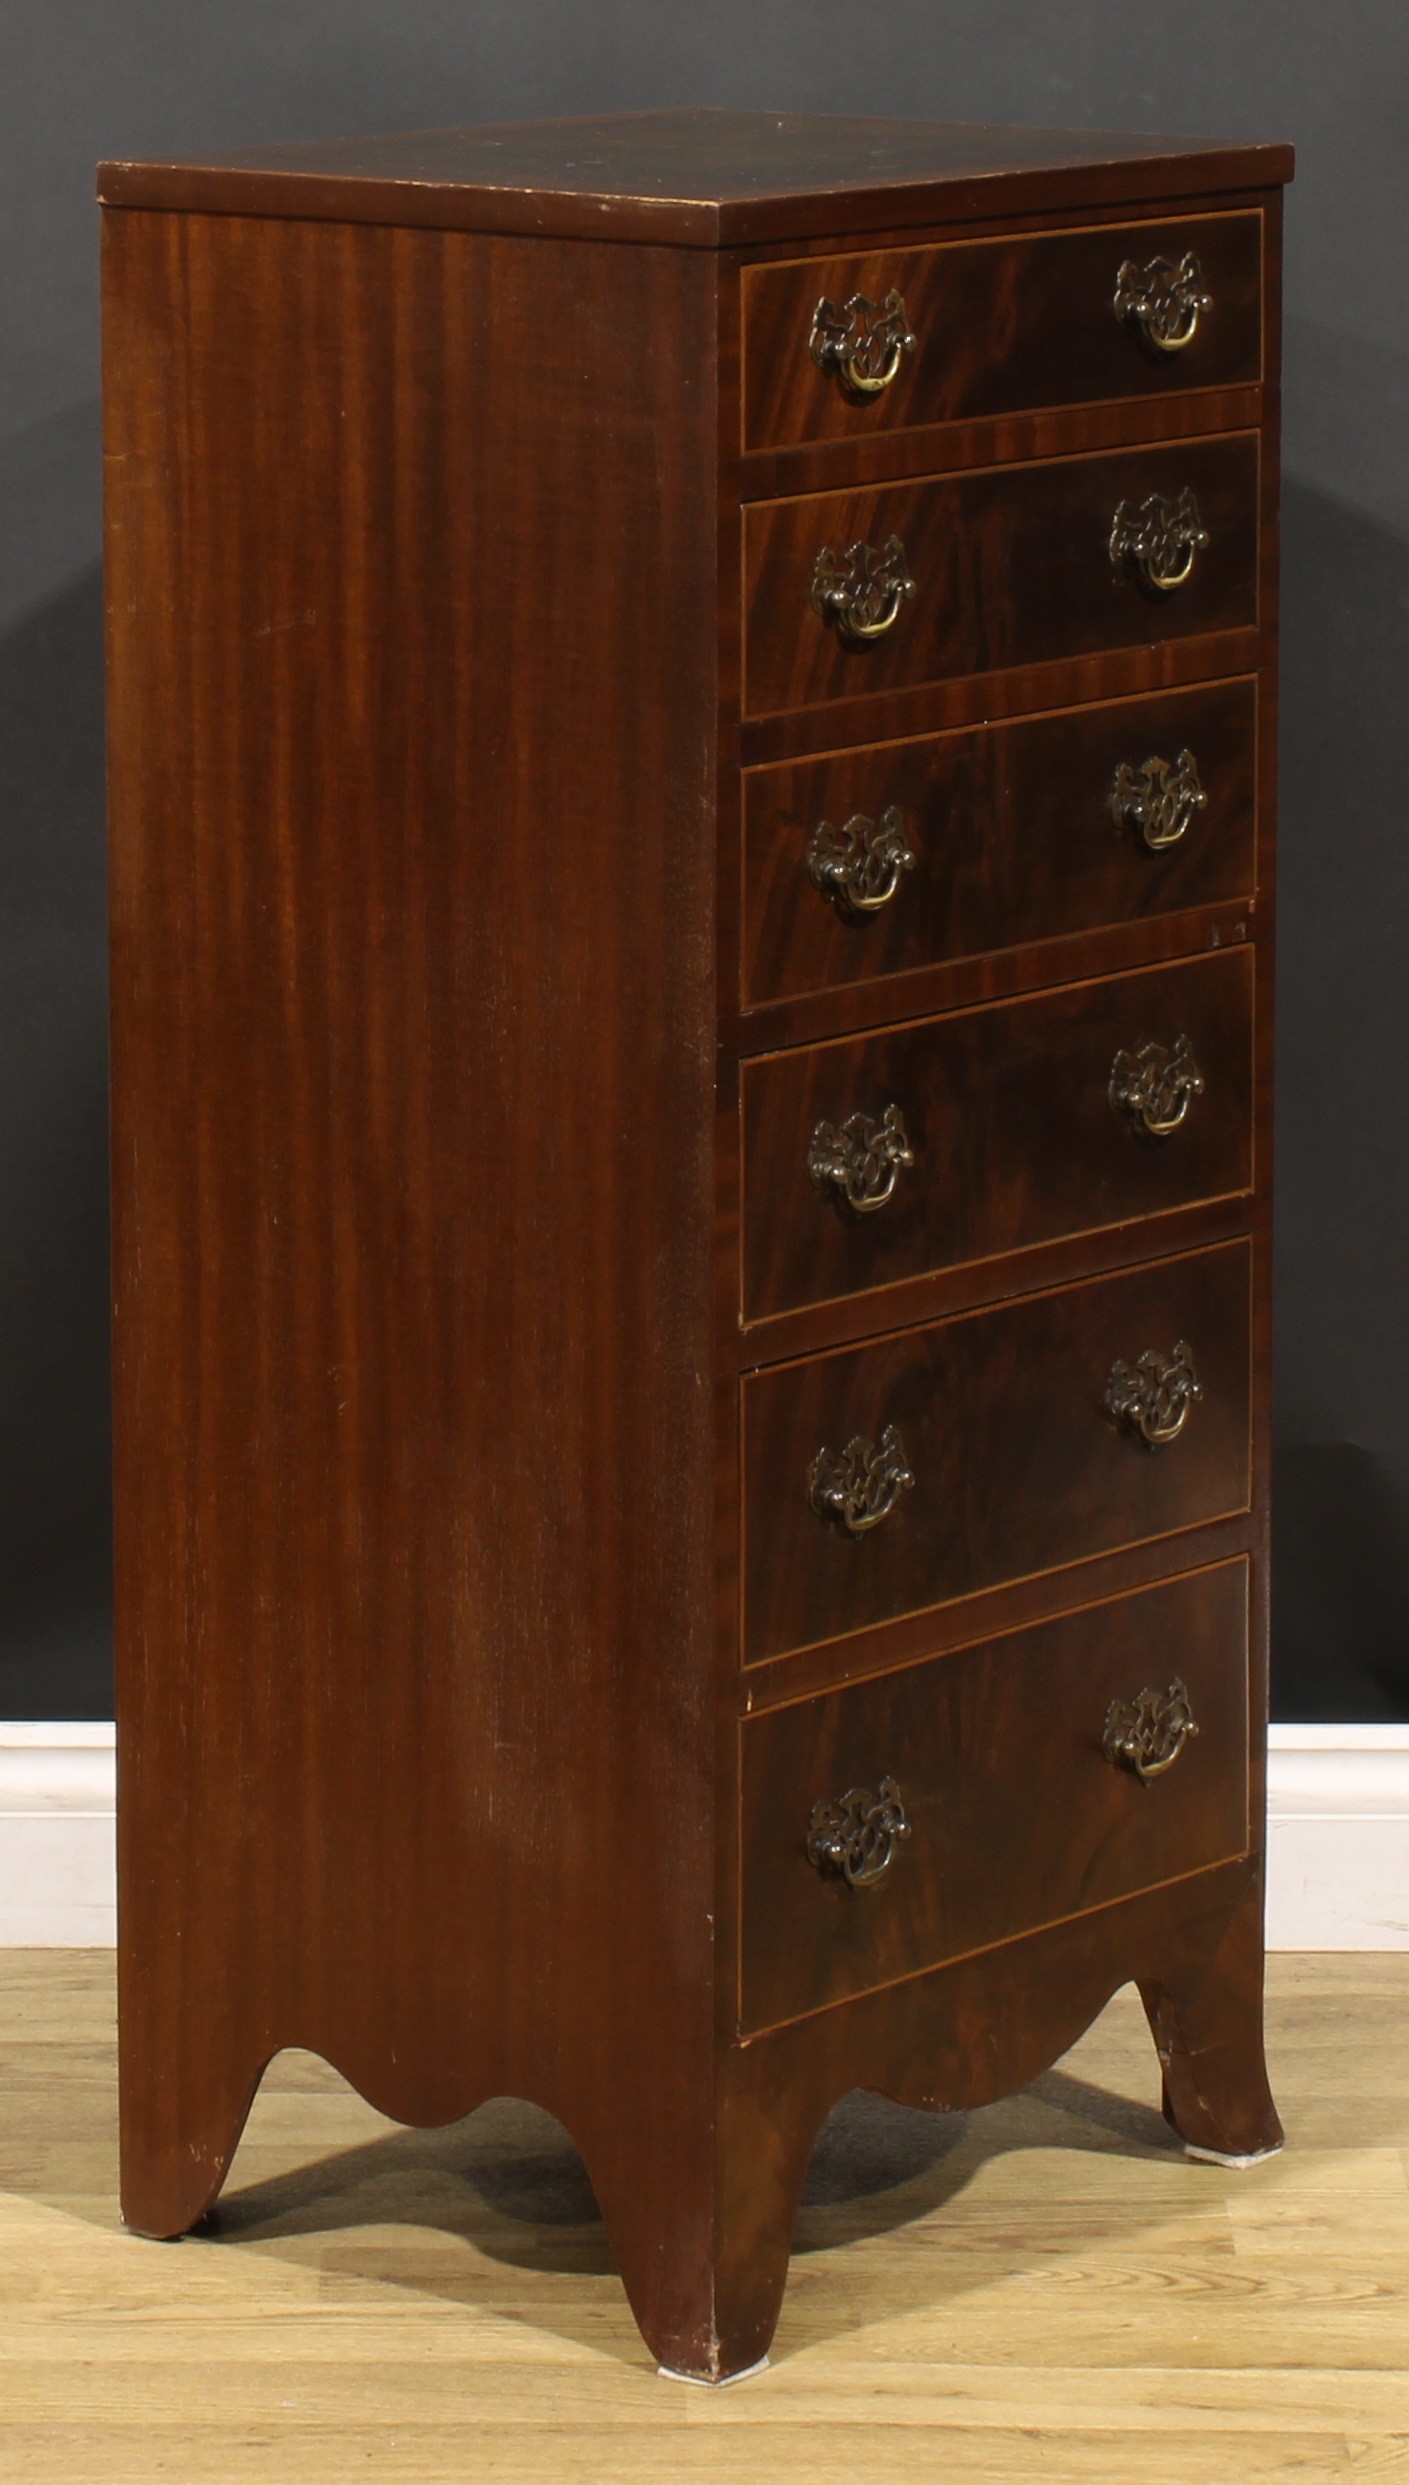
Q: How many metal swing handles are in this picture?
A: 12